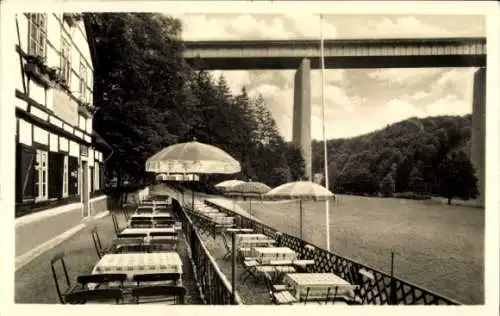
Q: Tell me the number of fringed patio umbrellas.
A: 4